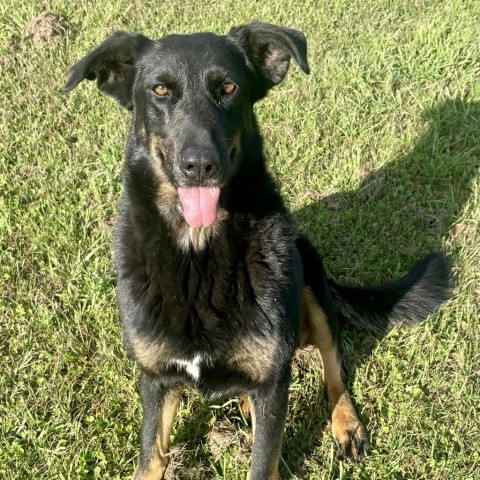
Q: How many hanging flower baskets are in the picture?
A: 0